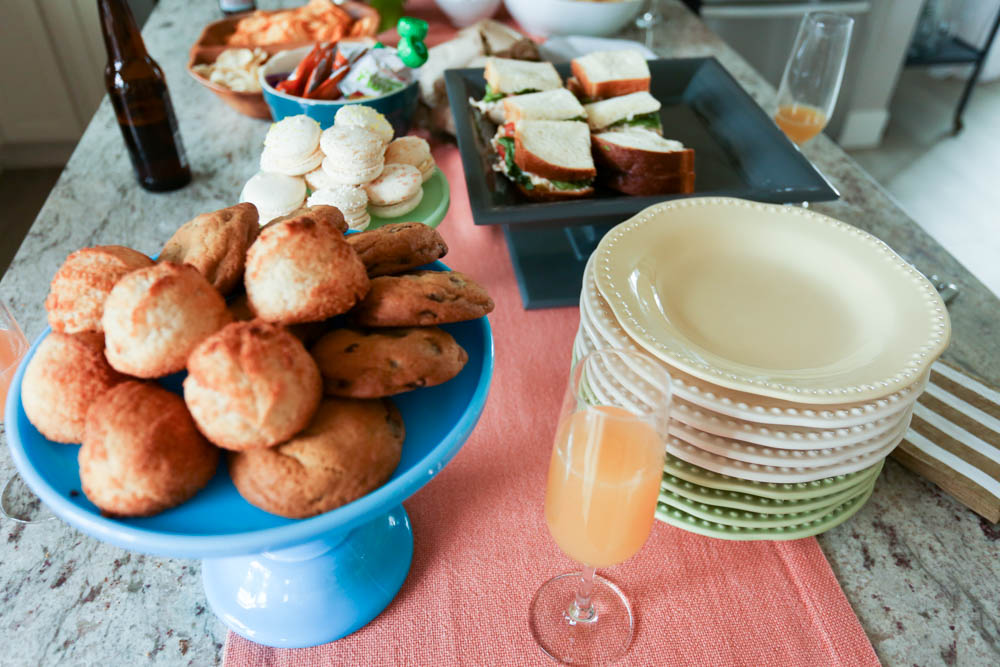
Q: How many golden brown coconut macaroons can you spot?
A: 6